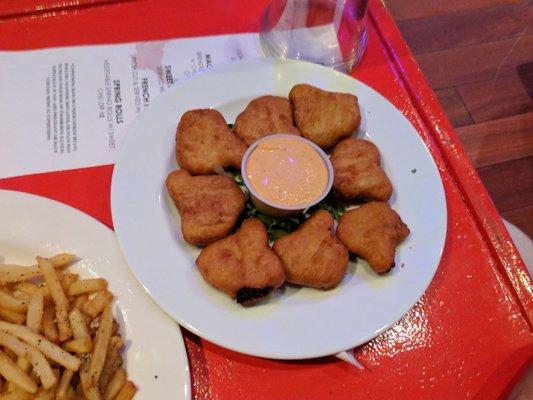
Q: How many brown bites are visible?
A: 8